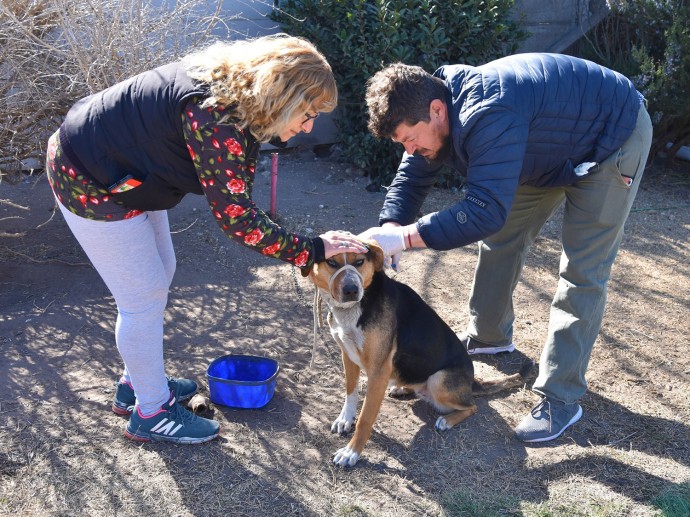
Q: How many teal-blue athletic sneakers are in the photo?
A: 2